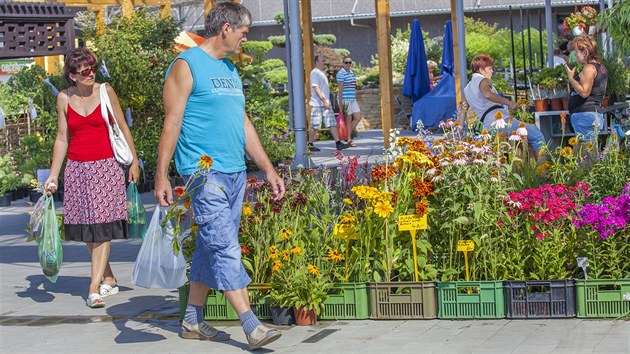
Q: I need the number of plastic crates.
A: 7